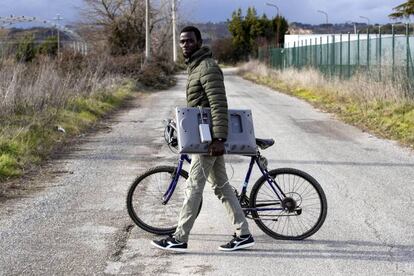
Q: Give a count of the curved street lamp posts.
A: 3